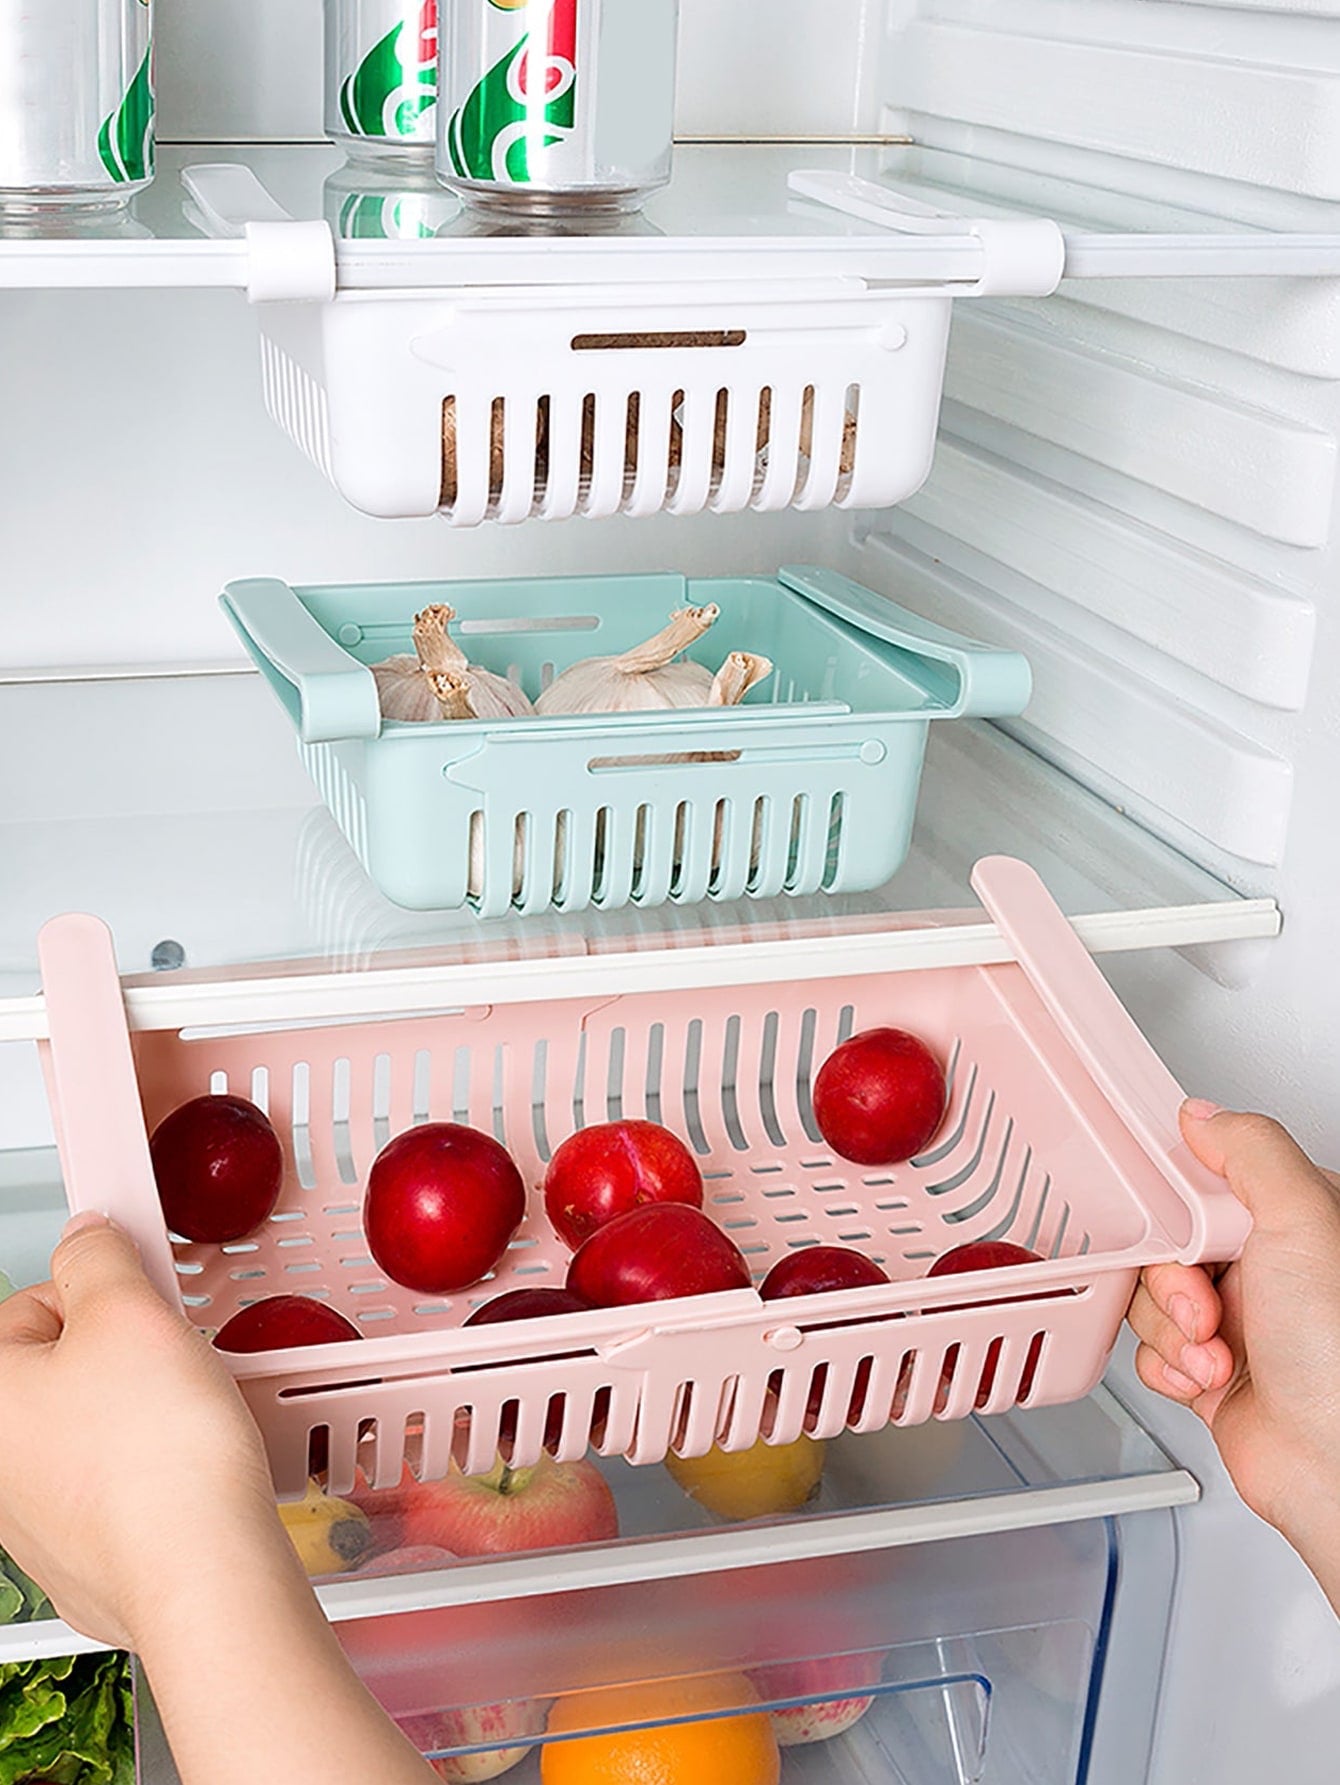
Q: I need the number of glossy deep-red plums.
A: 9